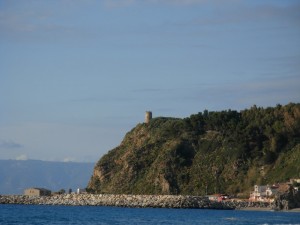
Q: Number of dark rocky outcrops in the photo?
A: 1